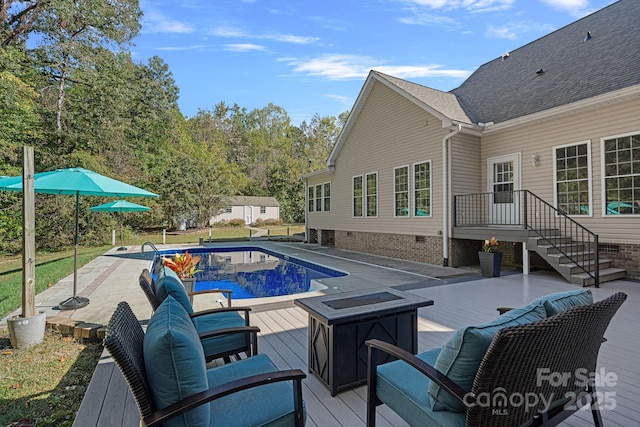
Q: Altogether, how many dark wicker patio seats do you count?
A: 3